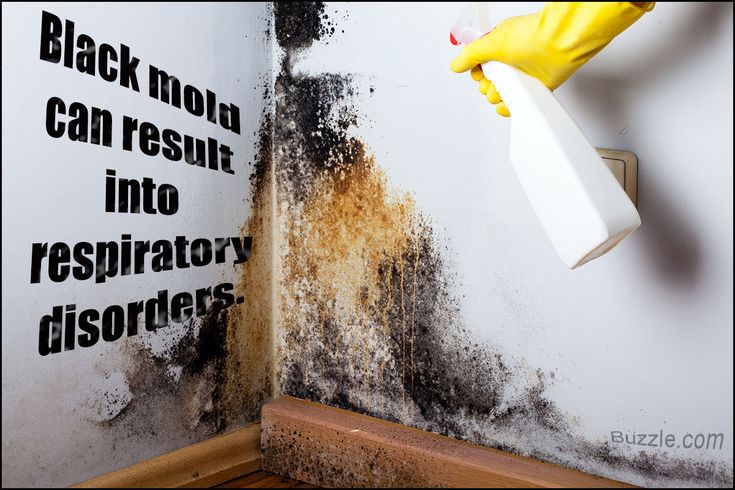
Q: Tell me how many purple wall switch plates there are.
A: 0